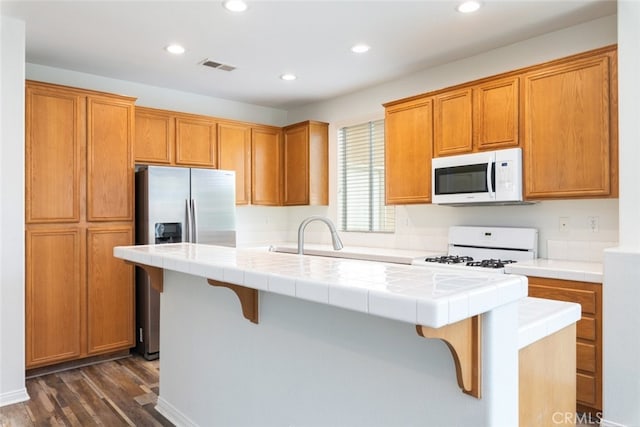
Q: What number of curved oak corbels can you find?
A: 3